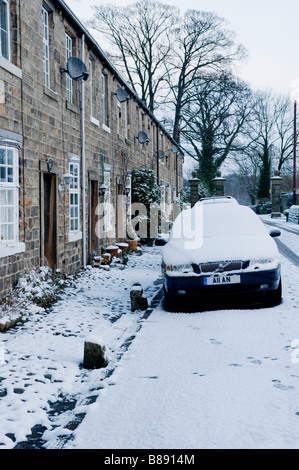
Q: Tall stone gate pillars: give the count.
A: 3